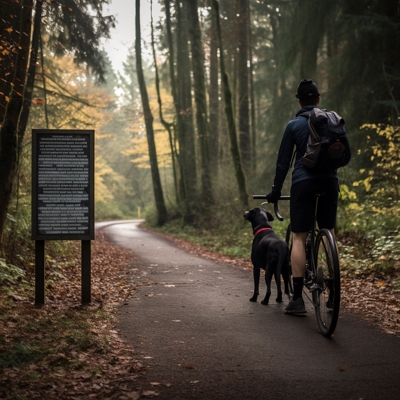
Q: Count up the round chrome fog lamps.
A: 0